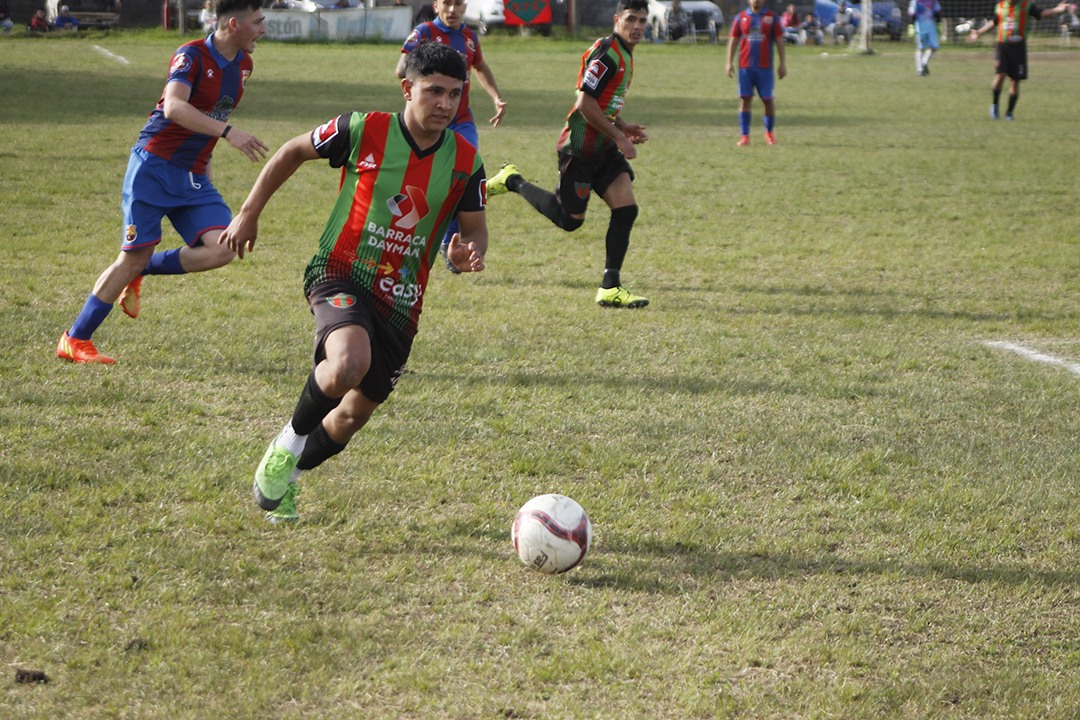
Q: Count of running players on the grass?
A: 4